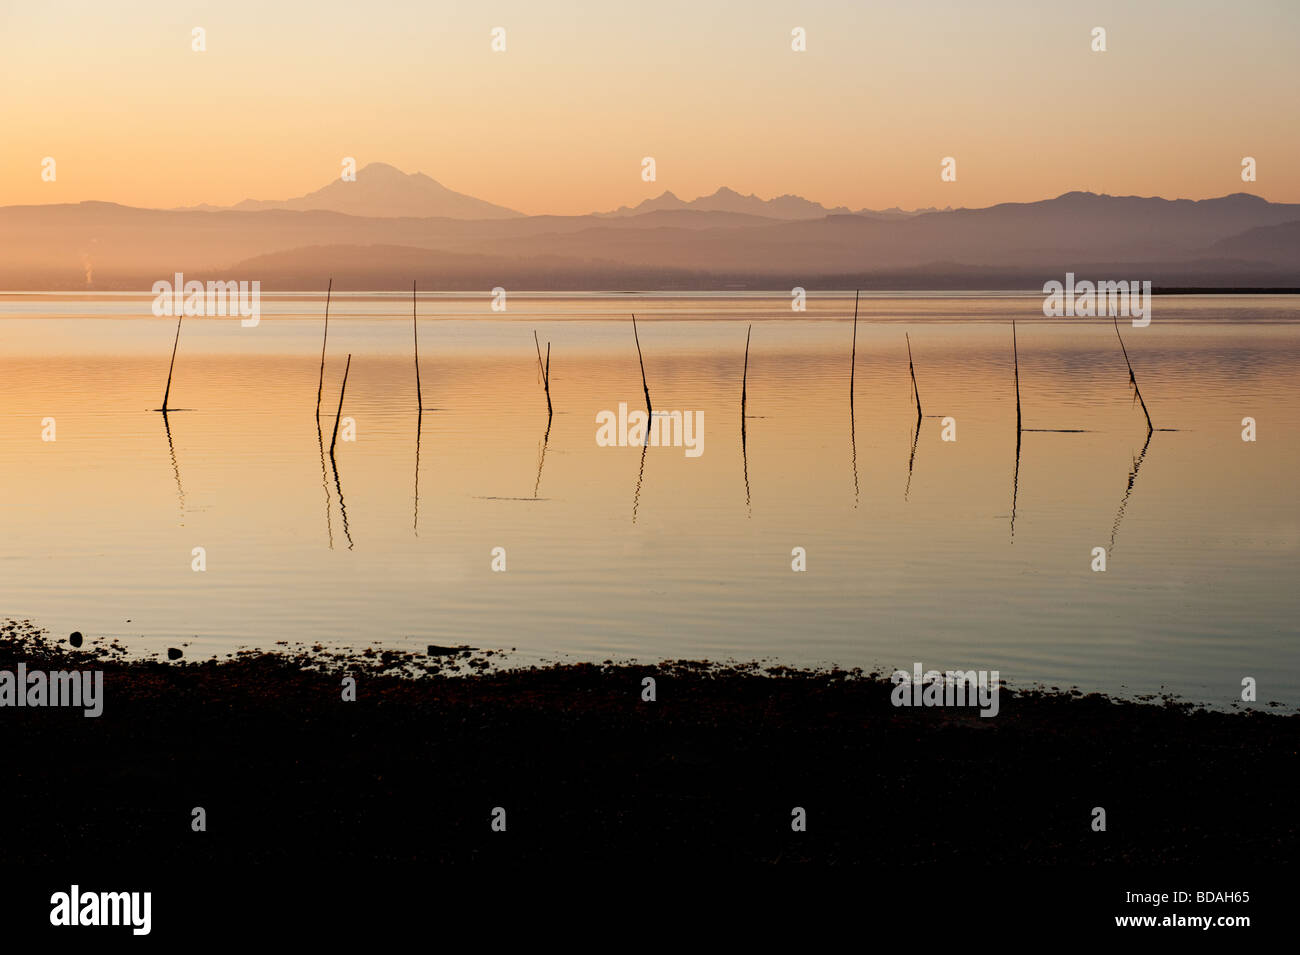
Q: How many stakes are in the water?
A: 11